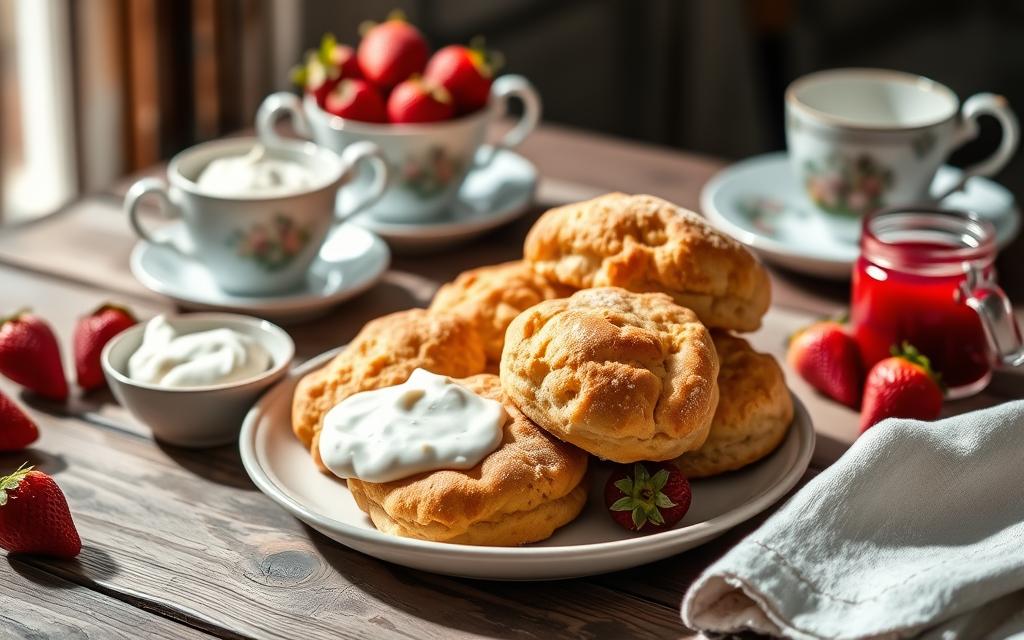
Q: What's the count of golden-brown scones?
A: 6